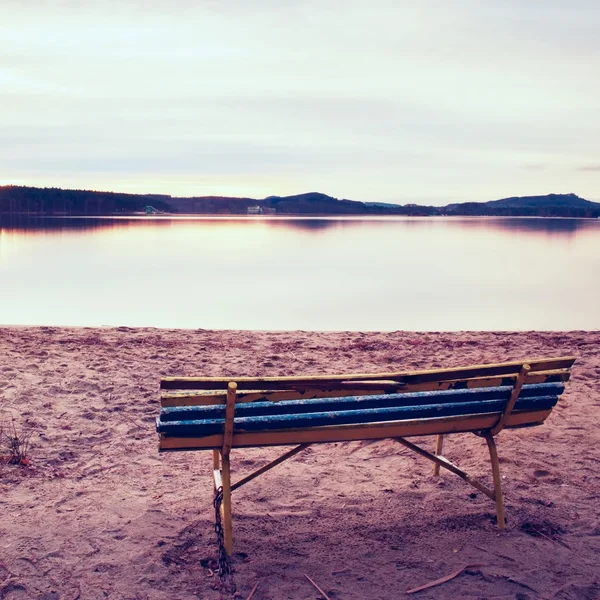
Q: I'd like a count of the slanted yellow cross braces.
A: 2